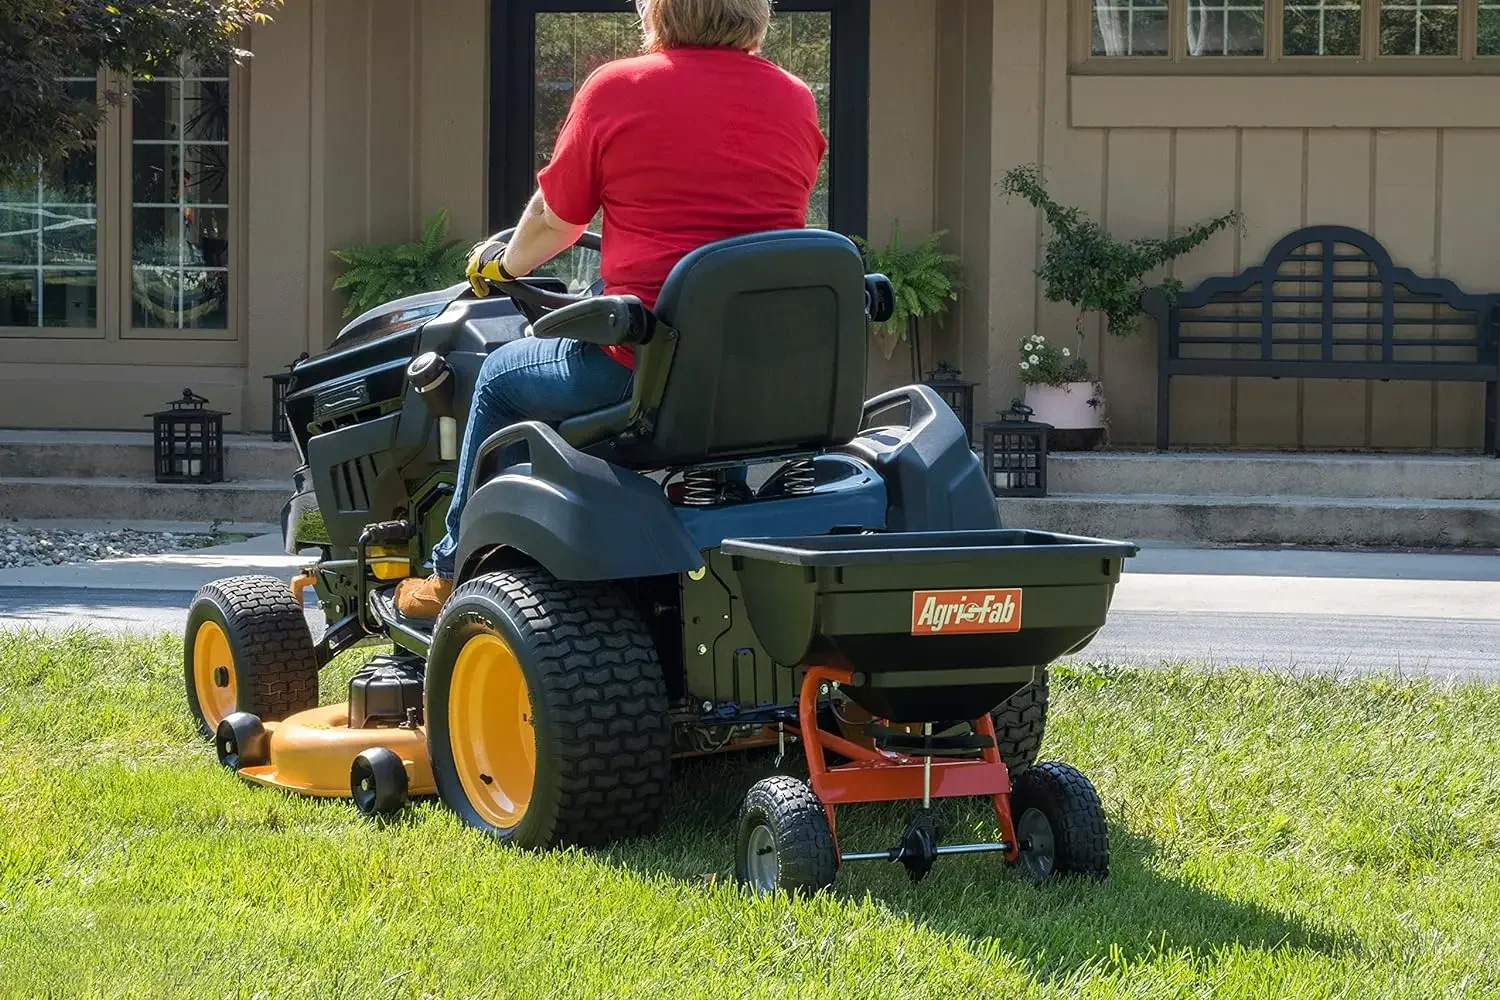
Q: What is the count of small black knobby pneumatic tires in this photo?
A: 2